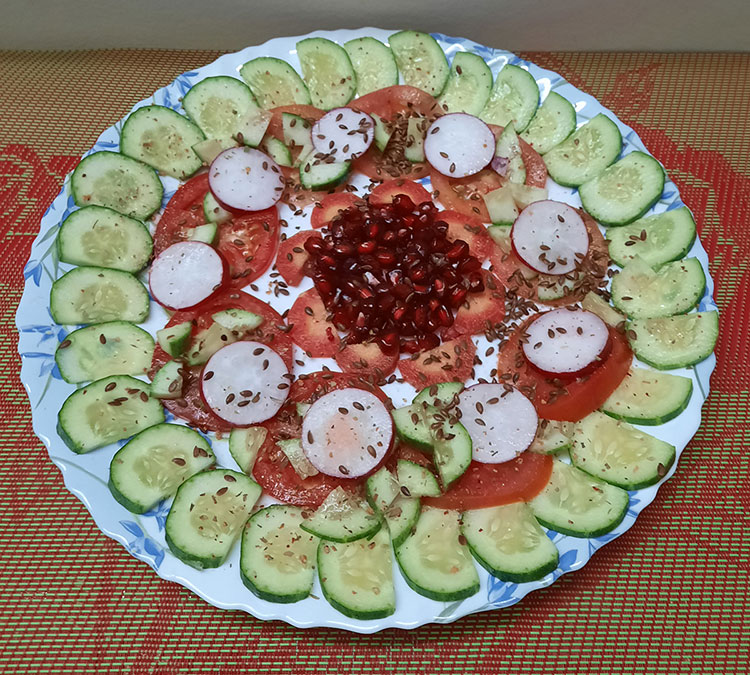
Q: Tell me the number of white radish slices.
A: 9